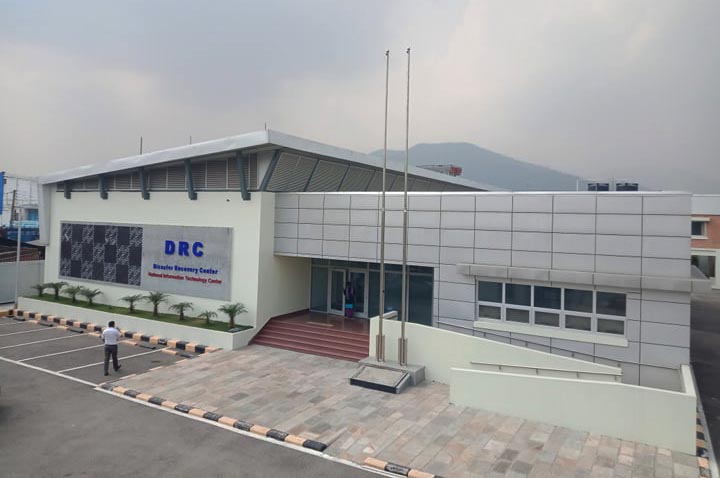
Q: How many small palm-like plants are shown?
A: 9